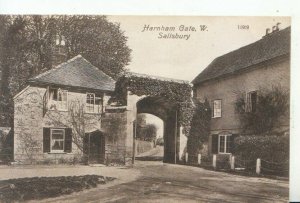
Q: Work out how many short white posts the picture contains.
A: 5